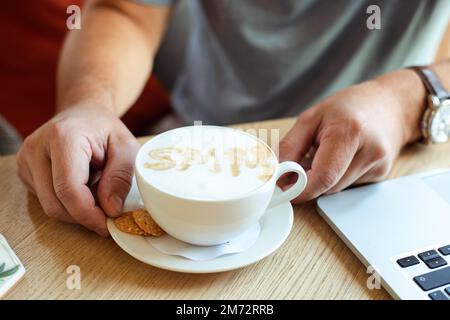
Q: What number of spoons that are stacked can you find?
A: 0